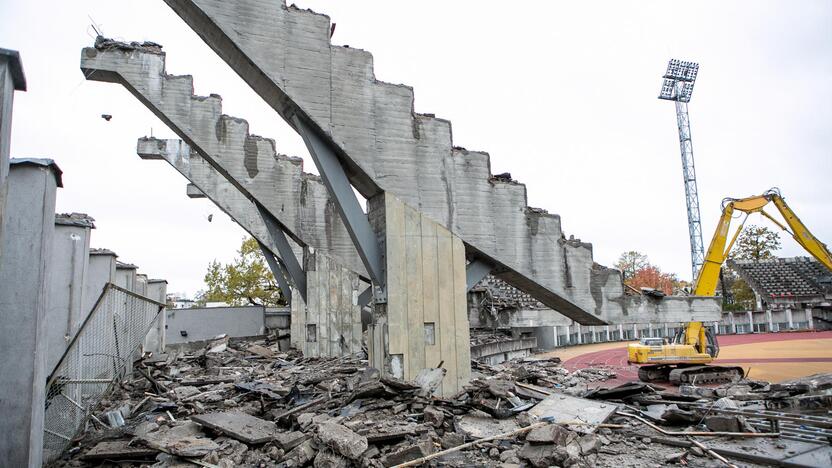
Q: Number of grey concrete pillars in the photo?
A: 7